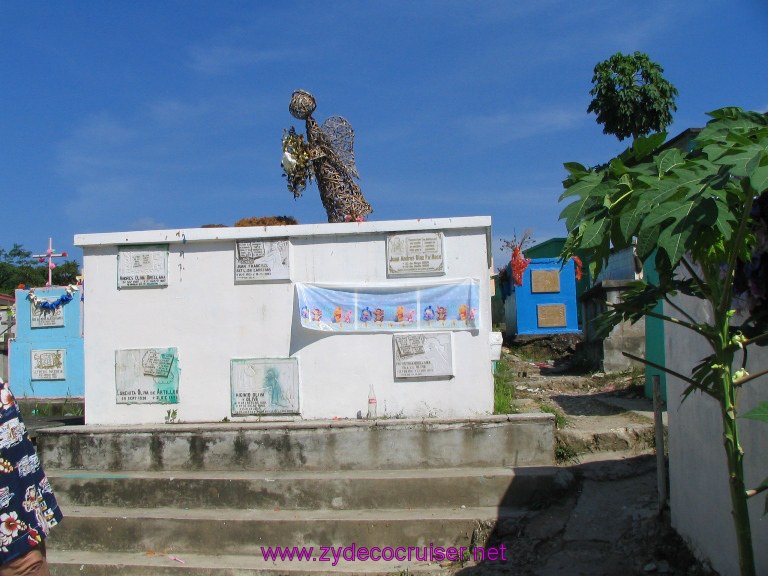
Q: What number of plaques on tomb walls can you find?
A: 10